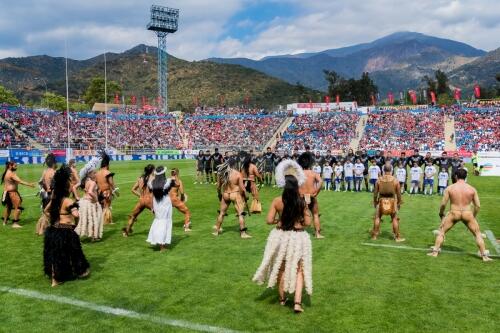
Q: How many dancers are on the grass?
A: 15